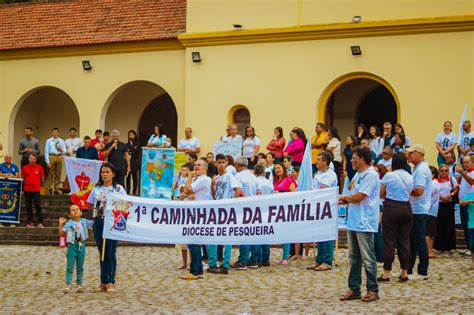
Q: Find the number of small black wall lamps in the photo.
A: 3